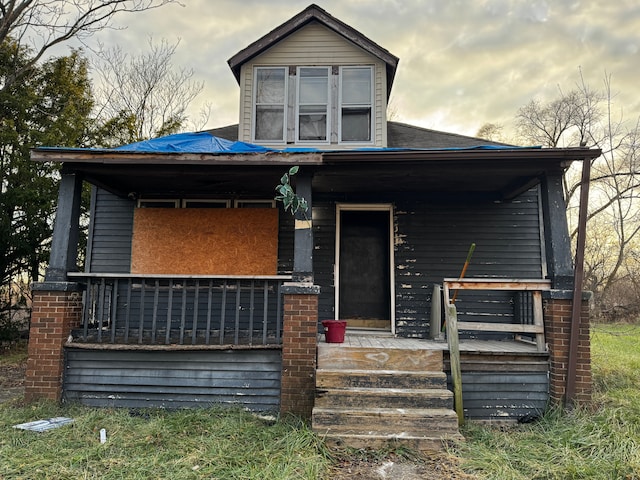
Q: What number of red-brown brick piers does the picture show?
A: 3